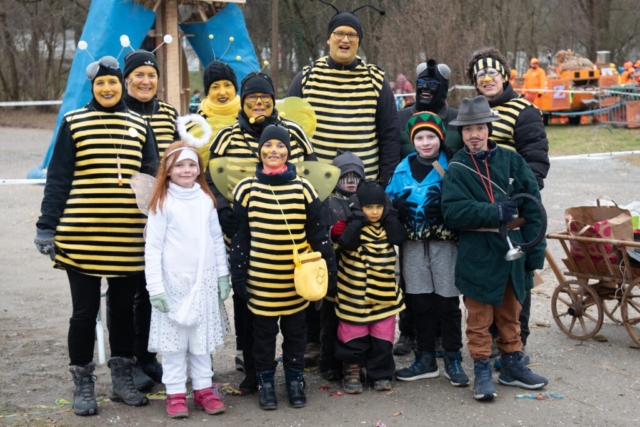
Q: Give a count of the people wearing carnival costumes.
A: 13